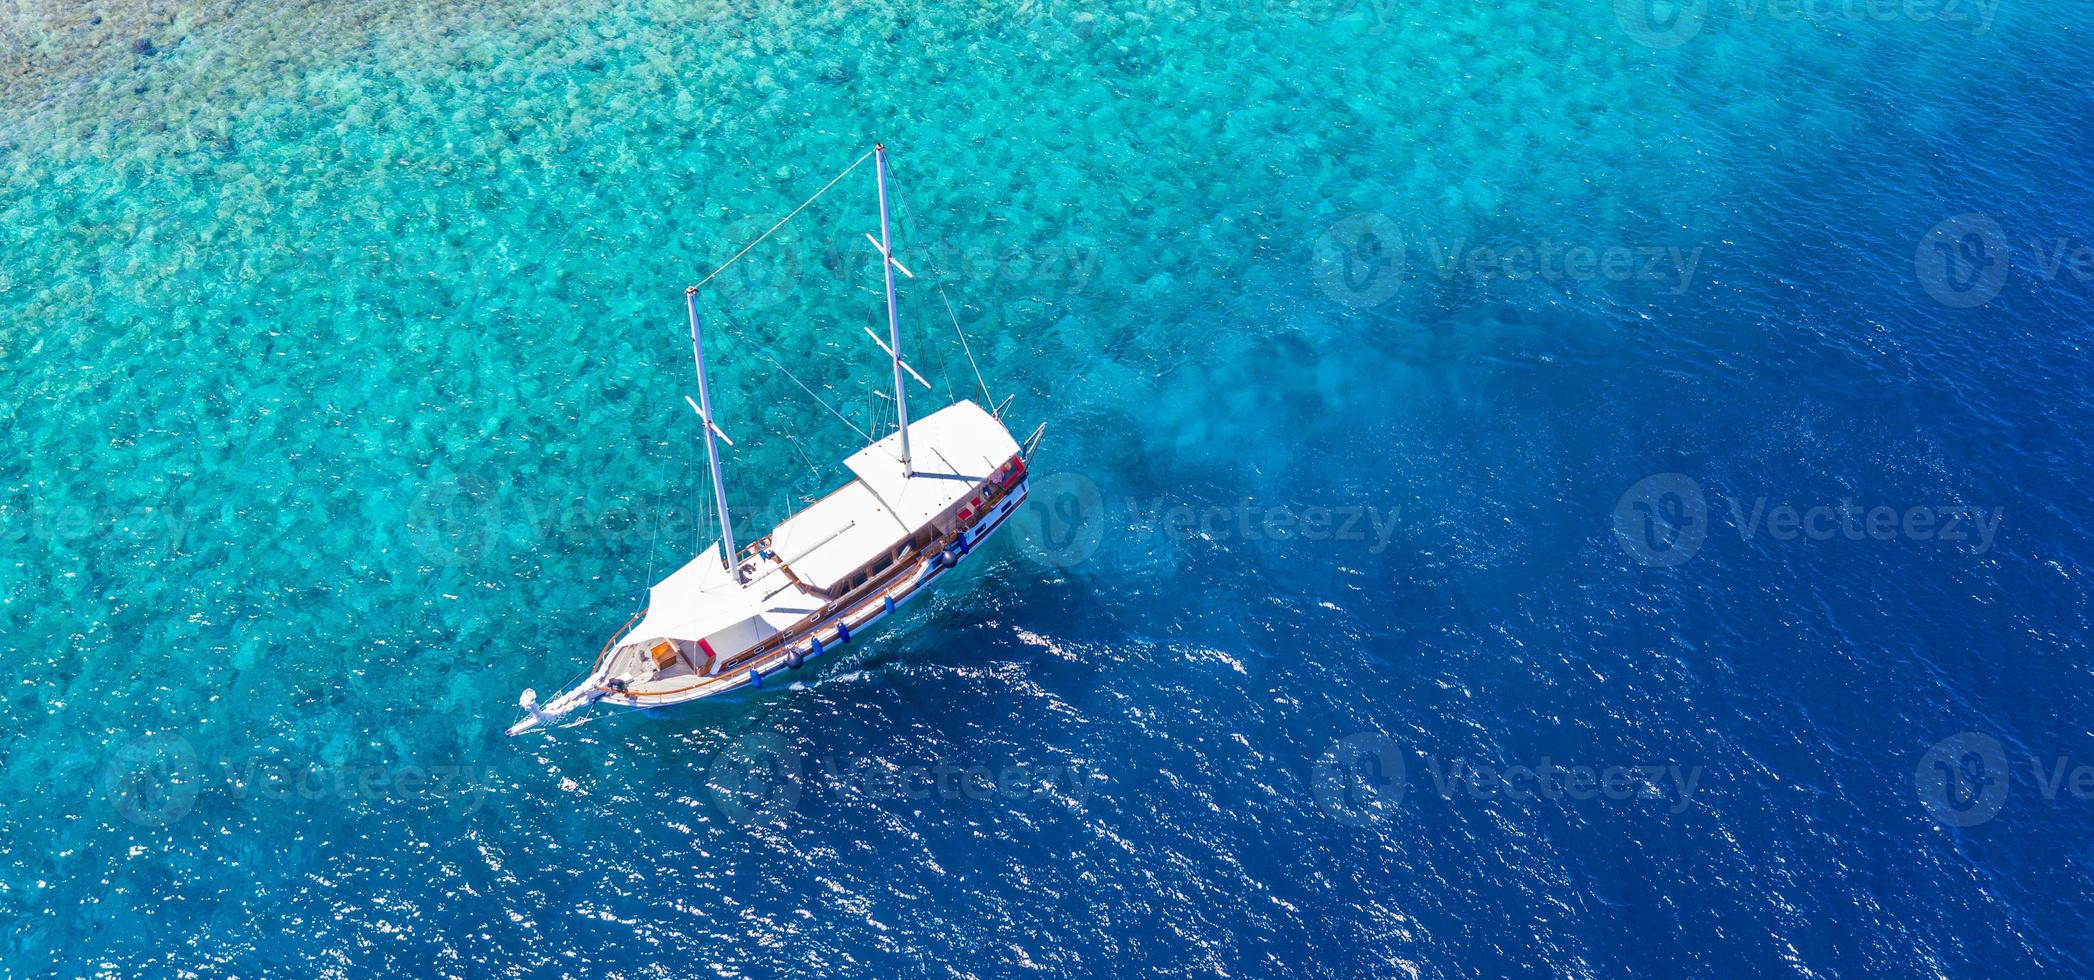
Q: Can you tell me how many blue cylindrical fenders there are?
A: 5